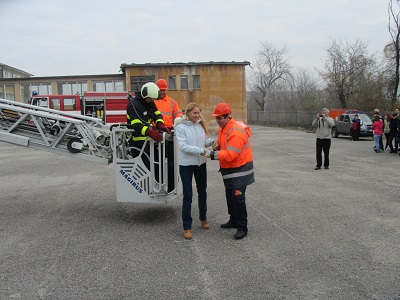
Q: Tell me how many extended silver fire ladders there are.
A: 1